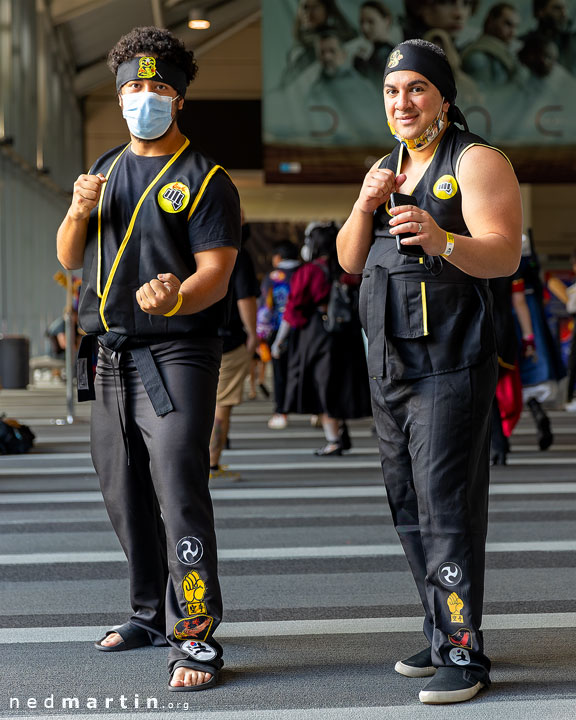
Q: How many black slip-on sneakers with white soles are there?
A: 2